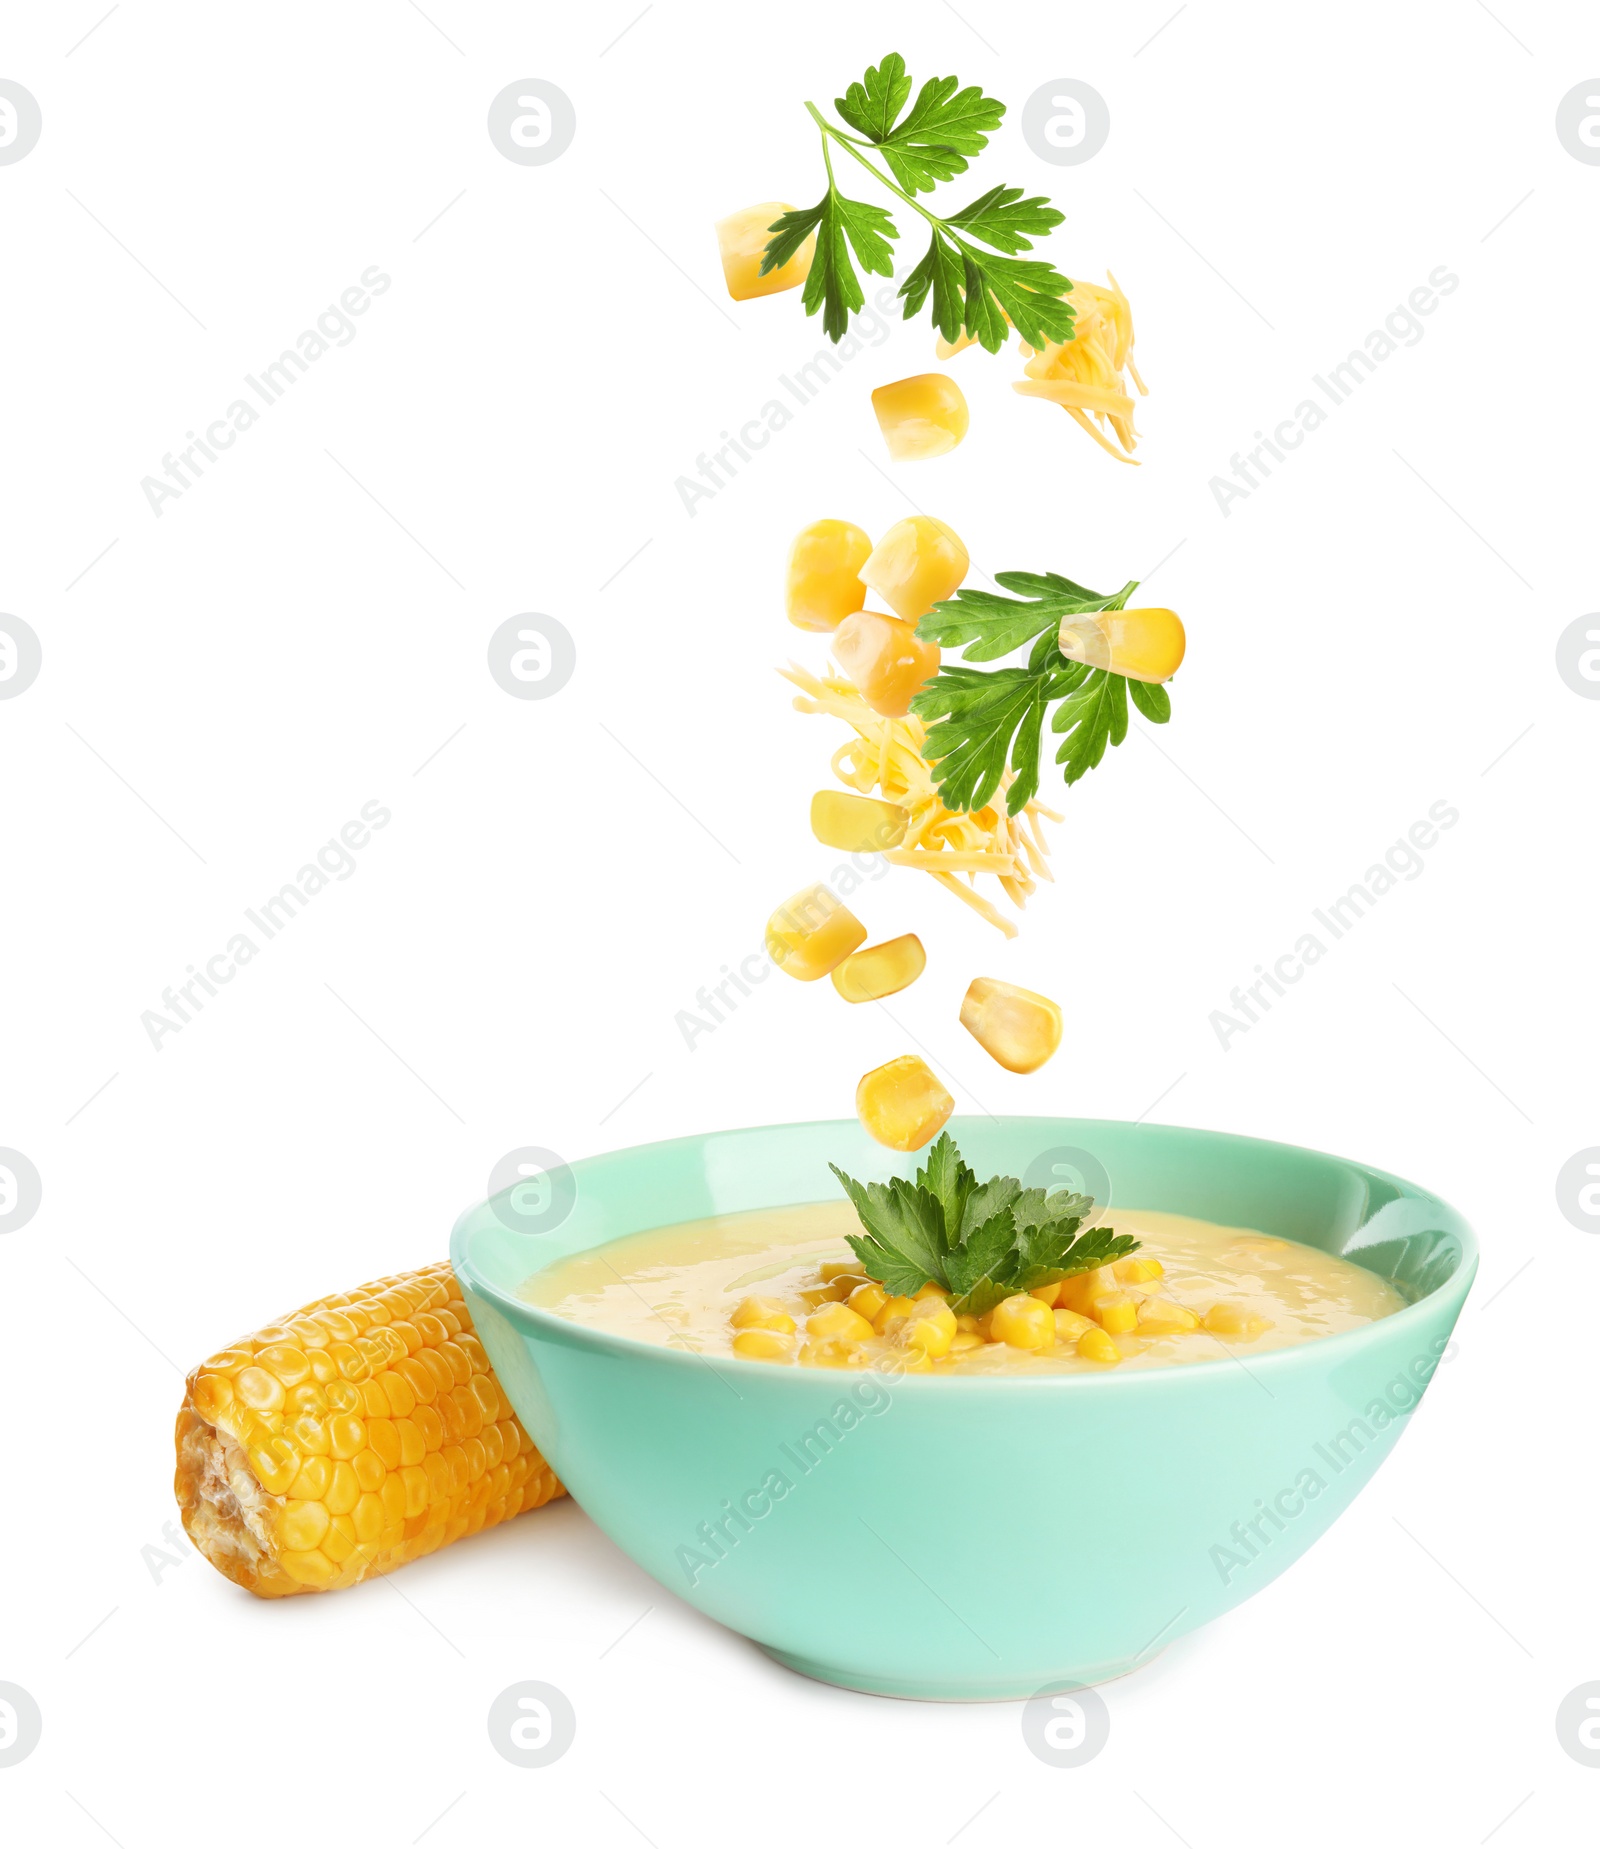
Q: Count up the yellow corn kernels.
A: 11